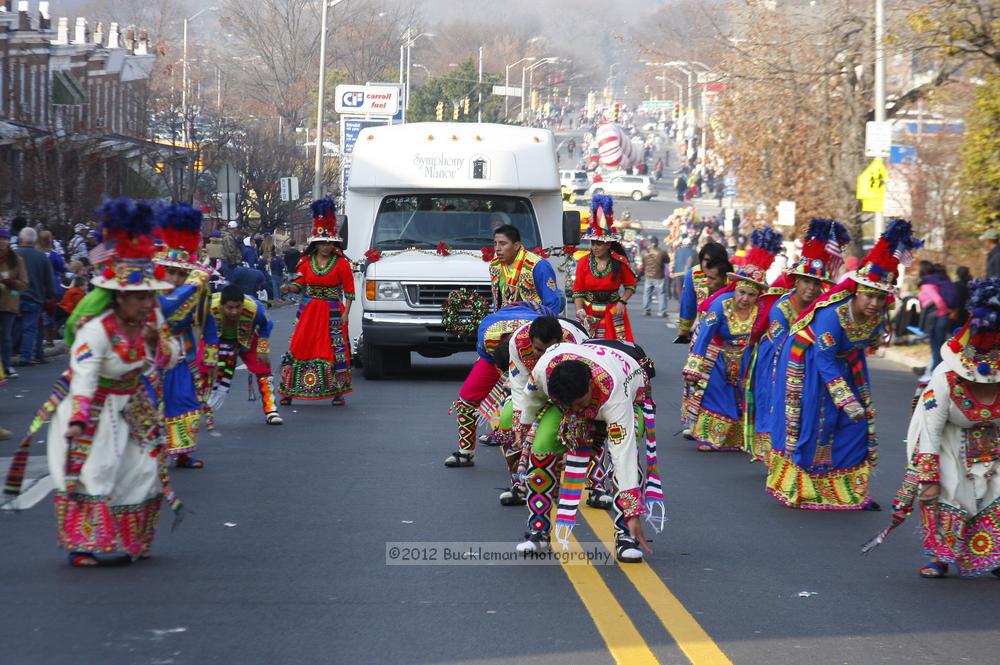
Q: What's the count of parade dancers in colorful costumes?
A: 15